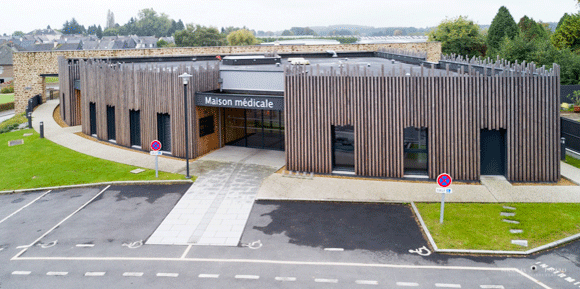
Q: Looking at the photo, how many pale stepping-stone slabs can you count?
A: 5